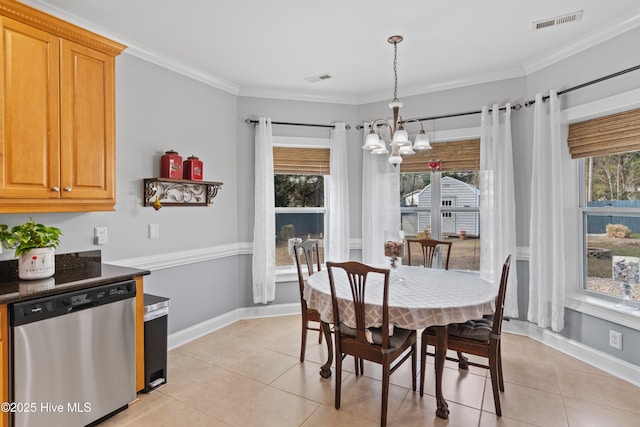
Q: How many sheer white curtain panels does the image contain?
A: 5